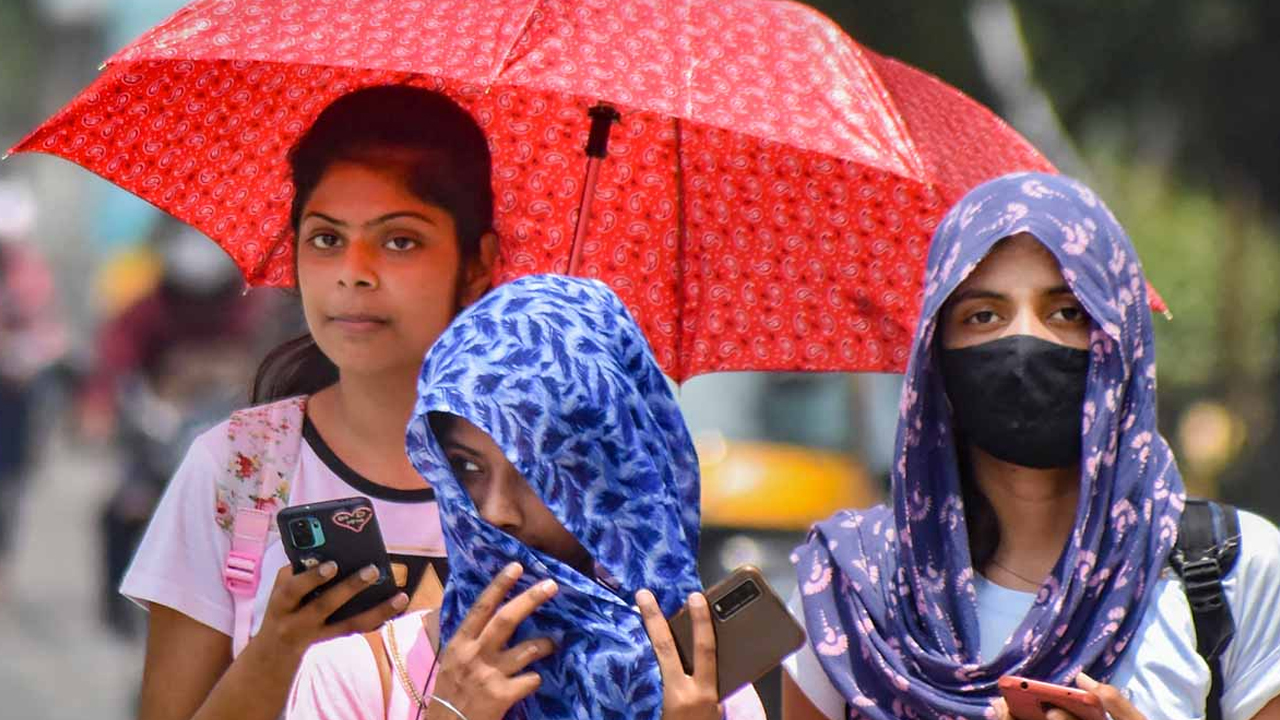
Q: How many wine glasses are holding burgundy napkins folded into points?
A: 0